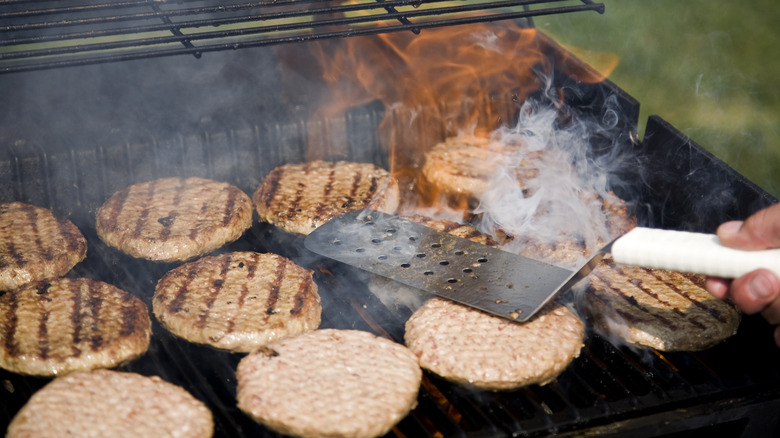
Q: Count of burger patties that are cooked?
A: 9